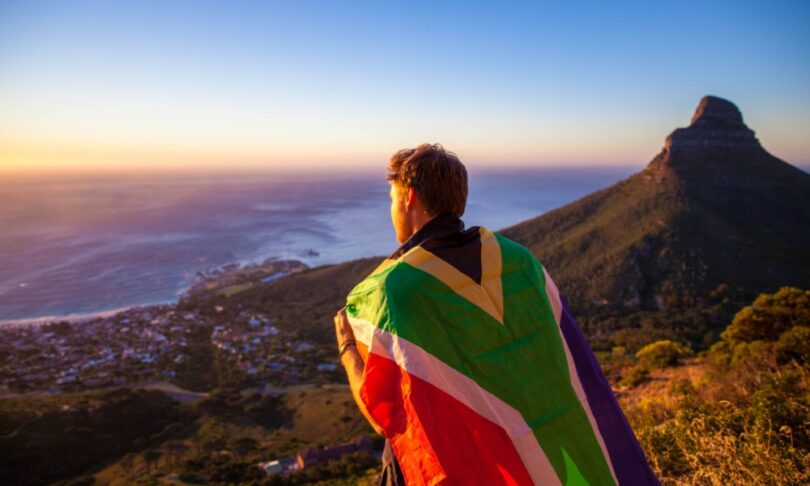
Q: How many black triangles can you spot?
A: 1